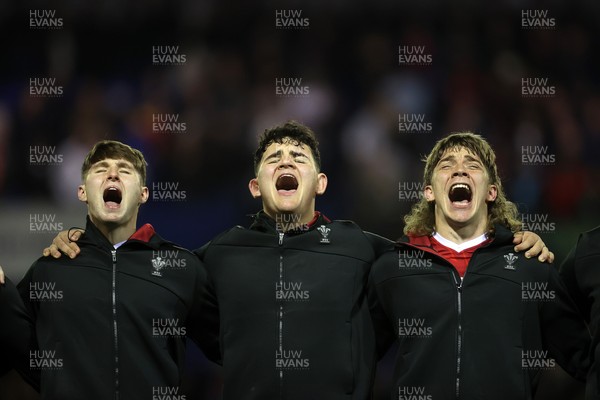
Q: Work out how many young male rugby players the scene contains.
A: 3